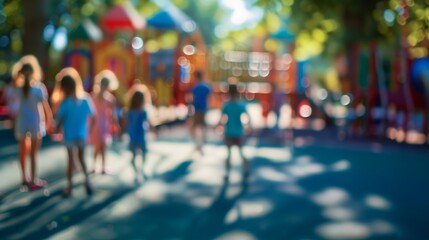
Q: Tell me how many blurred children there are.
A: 6